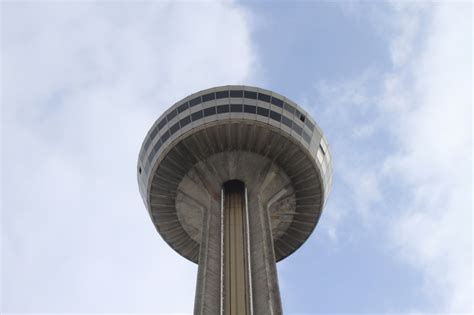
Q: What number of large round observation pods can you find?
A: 1